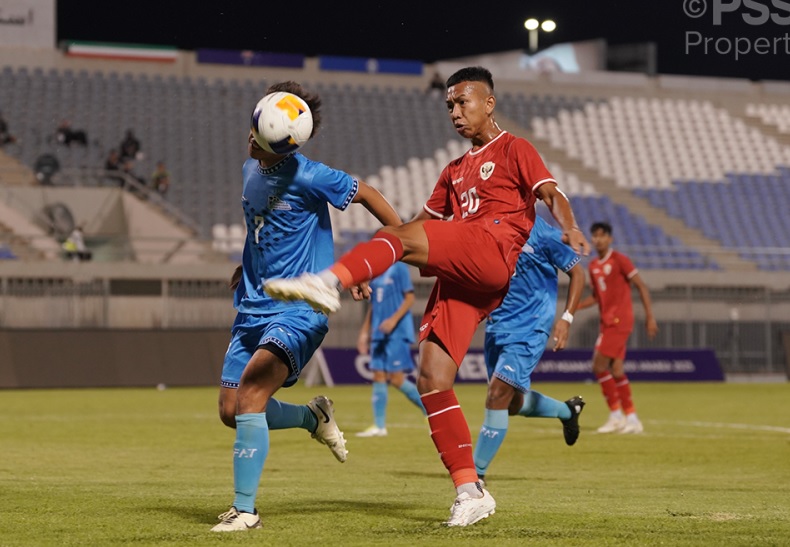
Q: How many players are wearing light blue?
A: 3